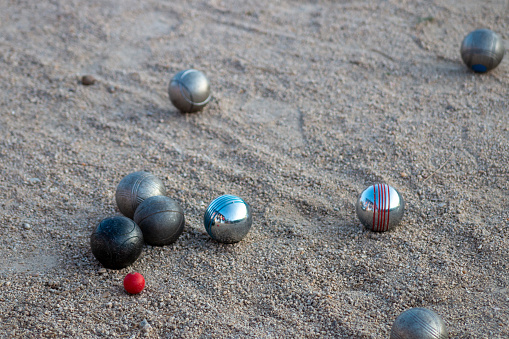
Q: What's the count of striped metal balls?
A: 2